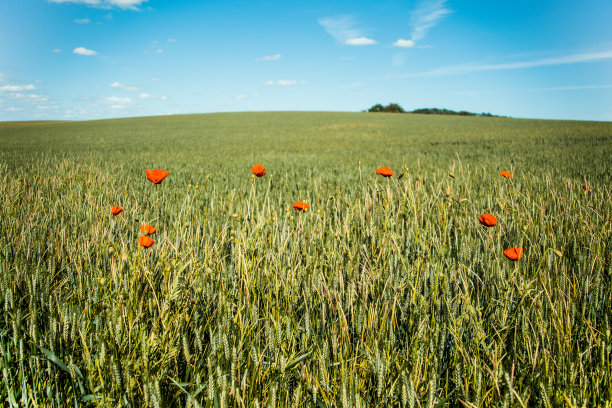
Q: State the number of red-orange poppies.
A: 10